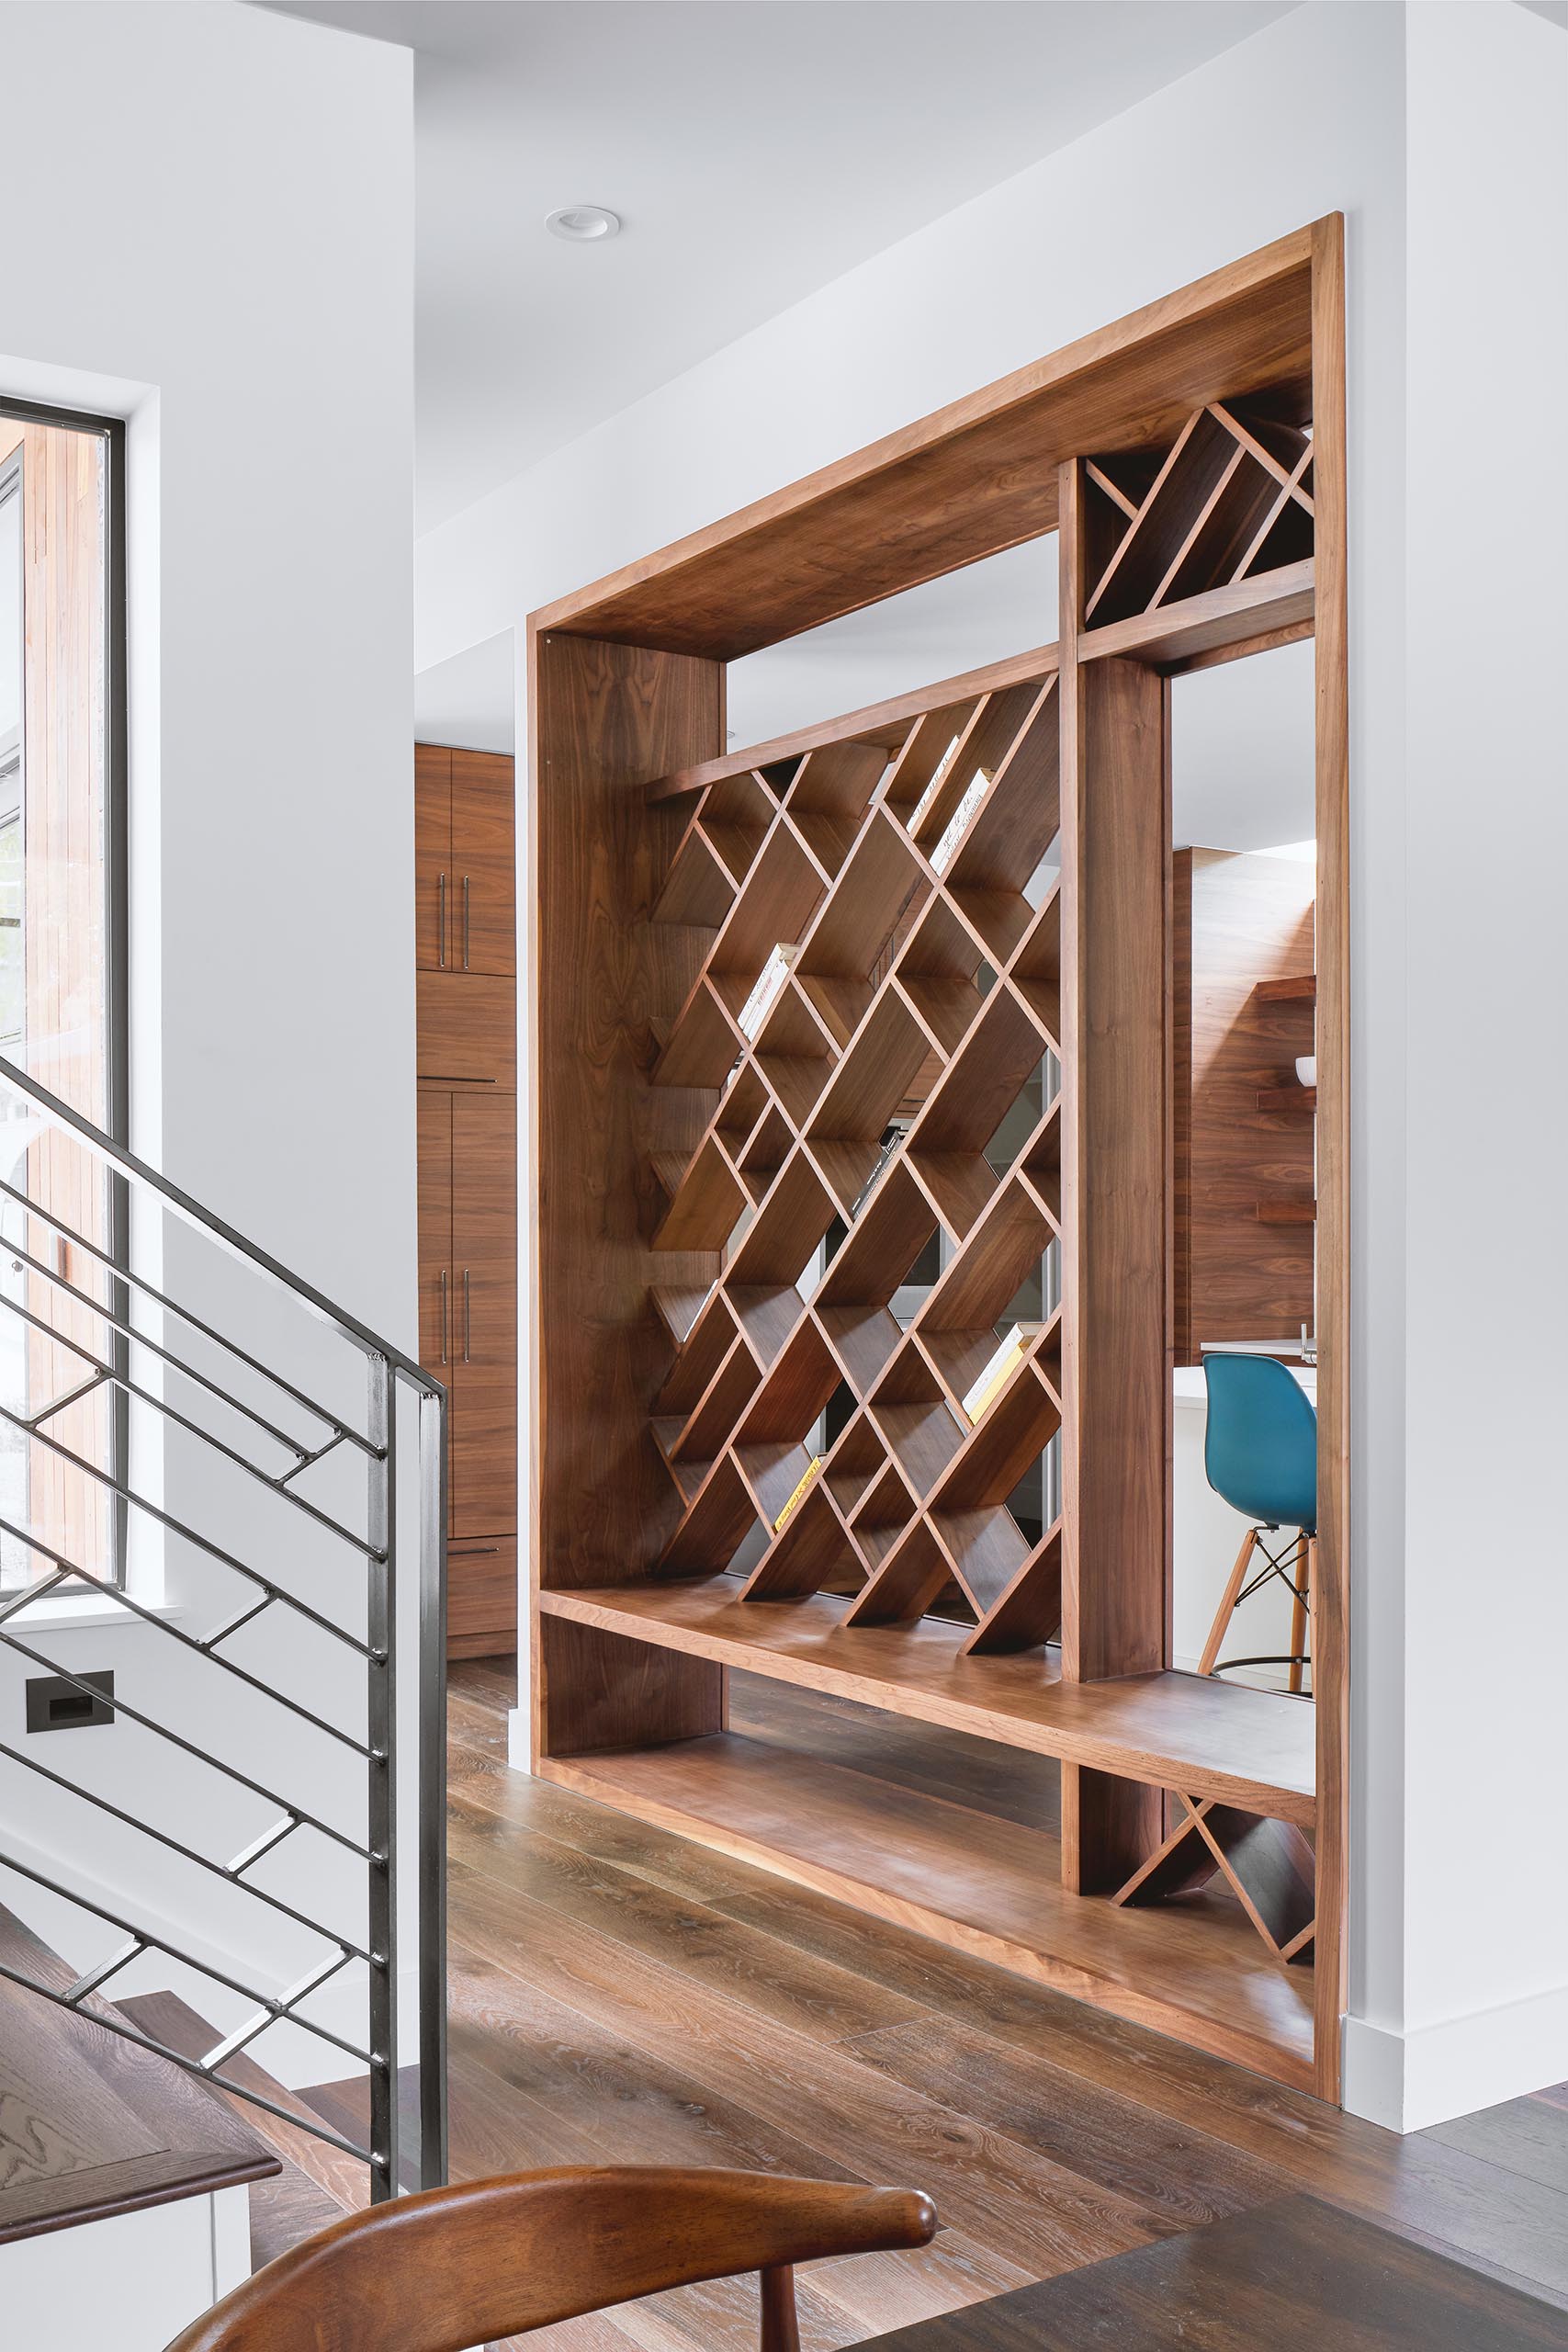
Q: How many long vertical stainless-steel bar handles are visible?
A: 4